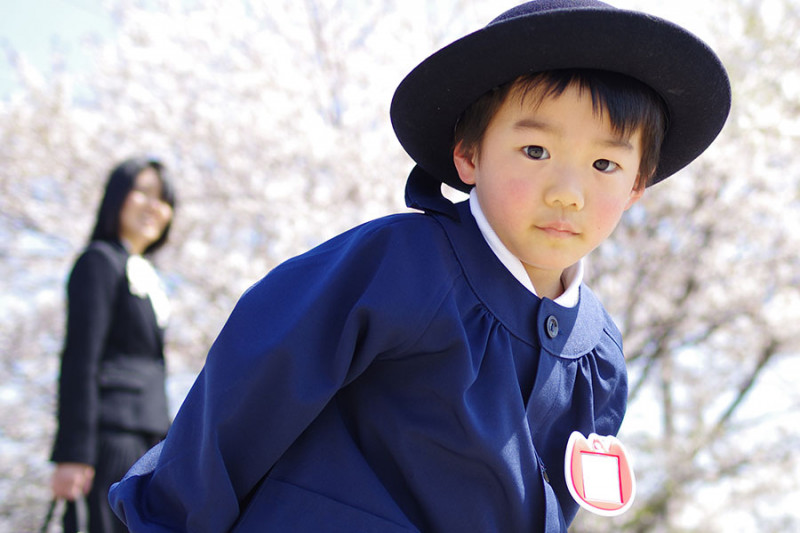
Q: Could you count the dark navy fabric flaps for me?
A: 1